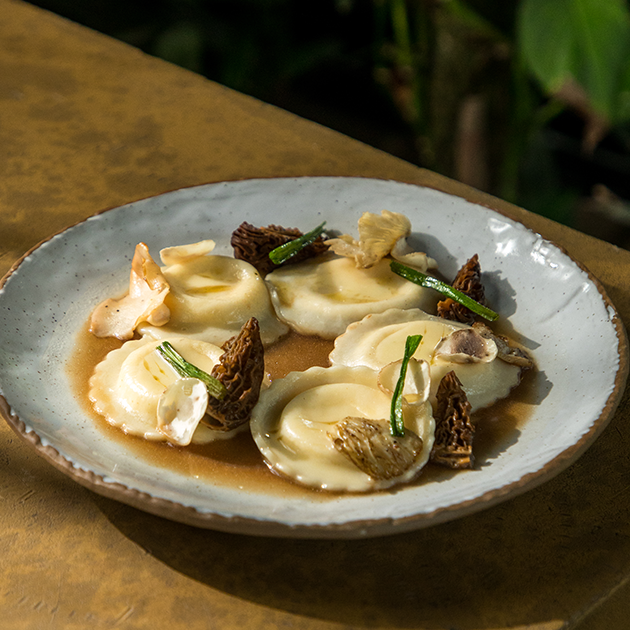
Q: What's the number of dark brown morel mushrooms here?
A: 4